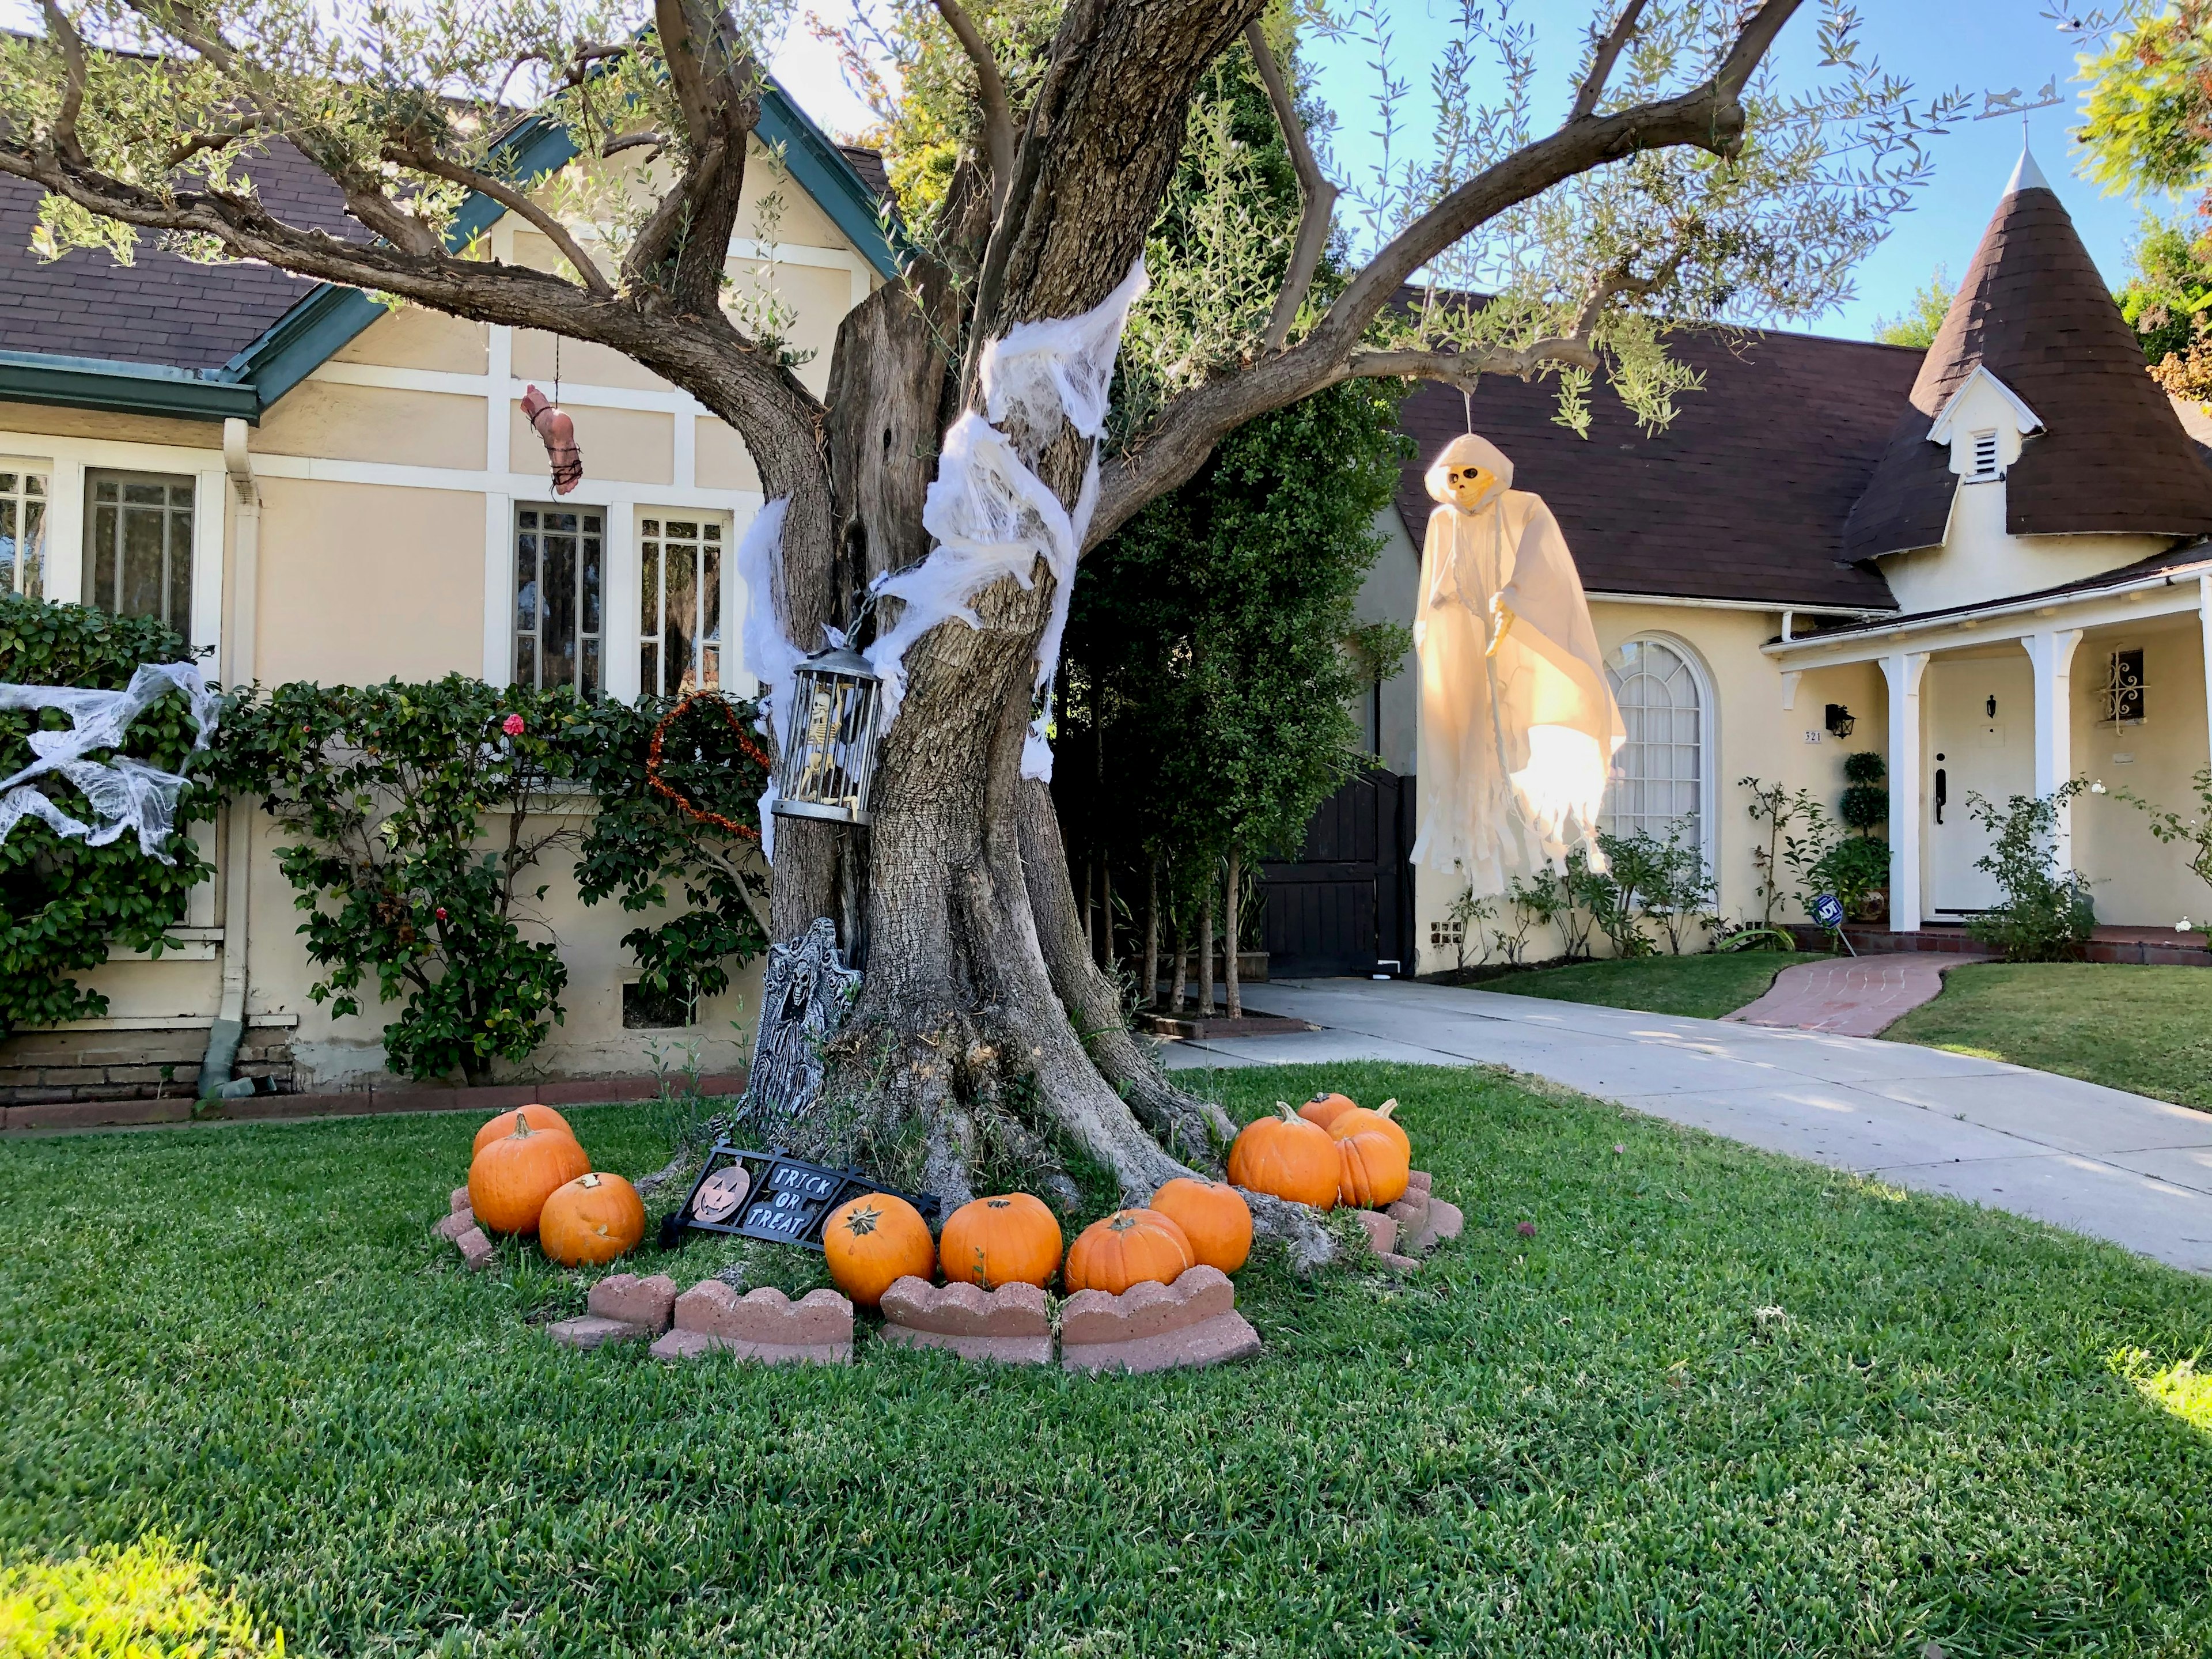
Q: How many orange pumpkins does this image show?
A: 11